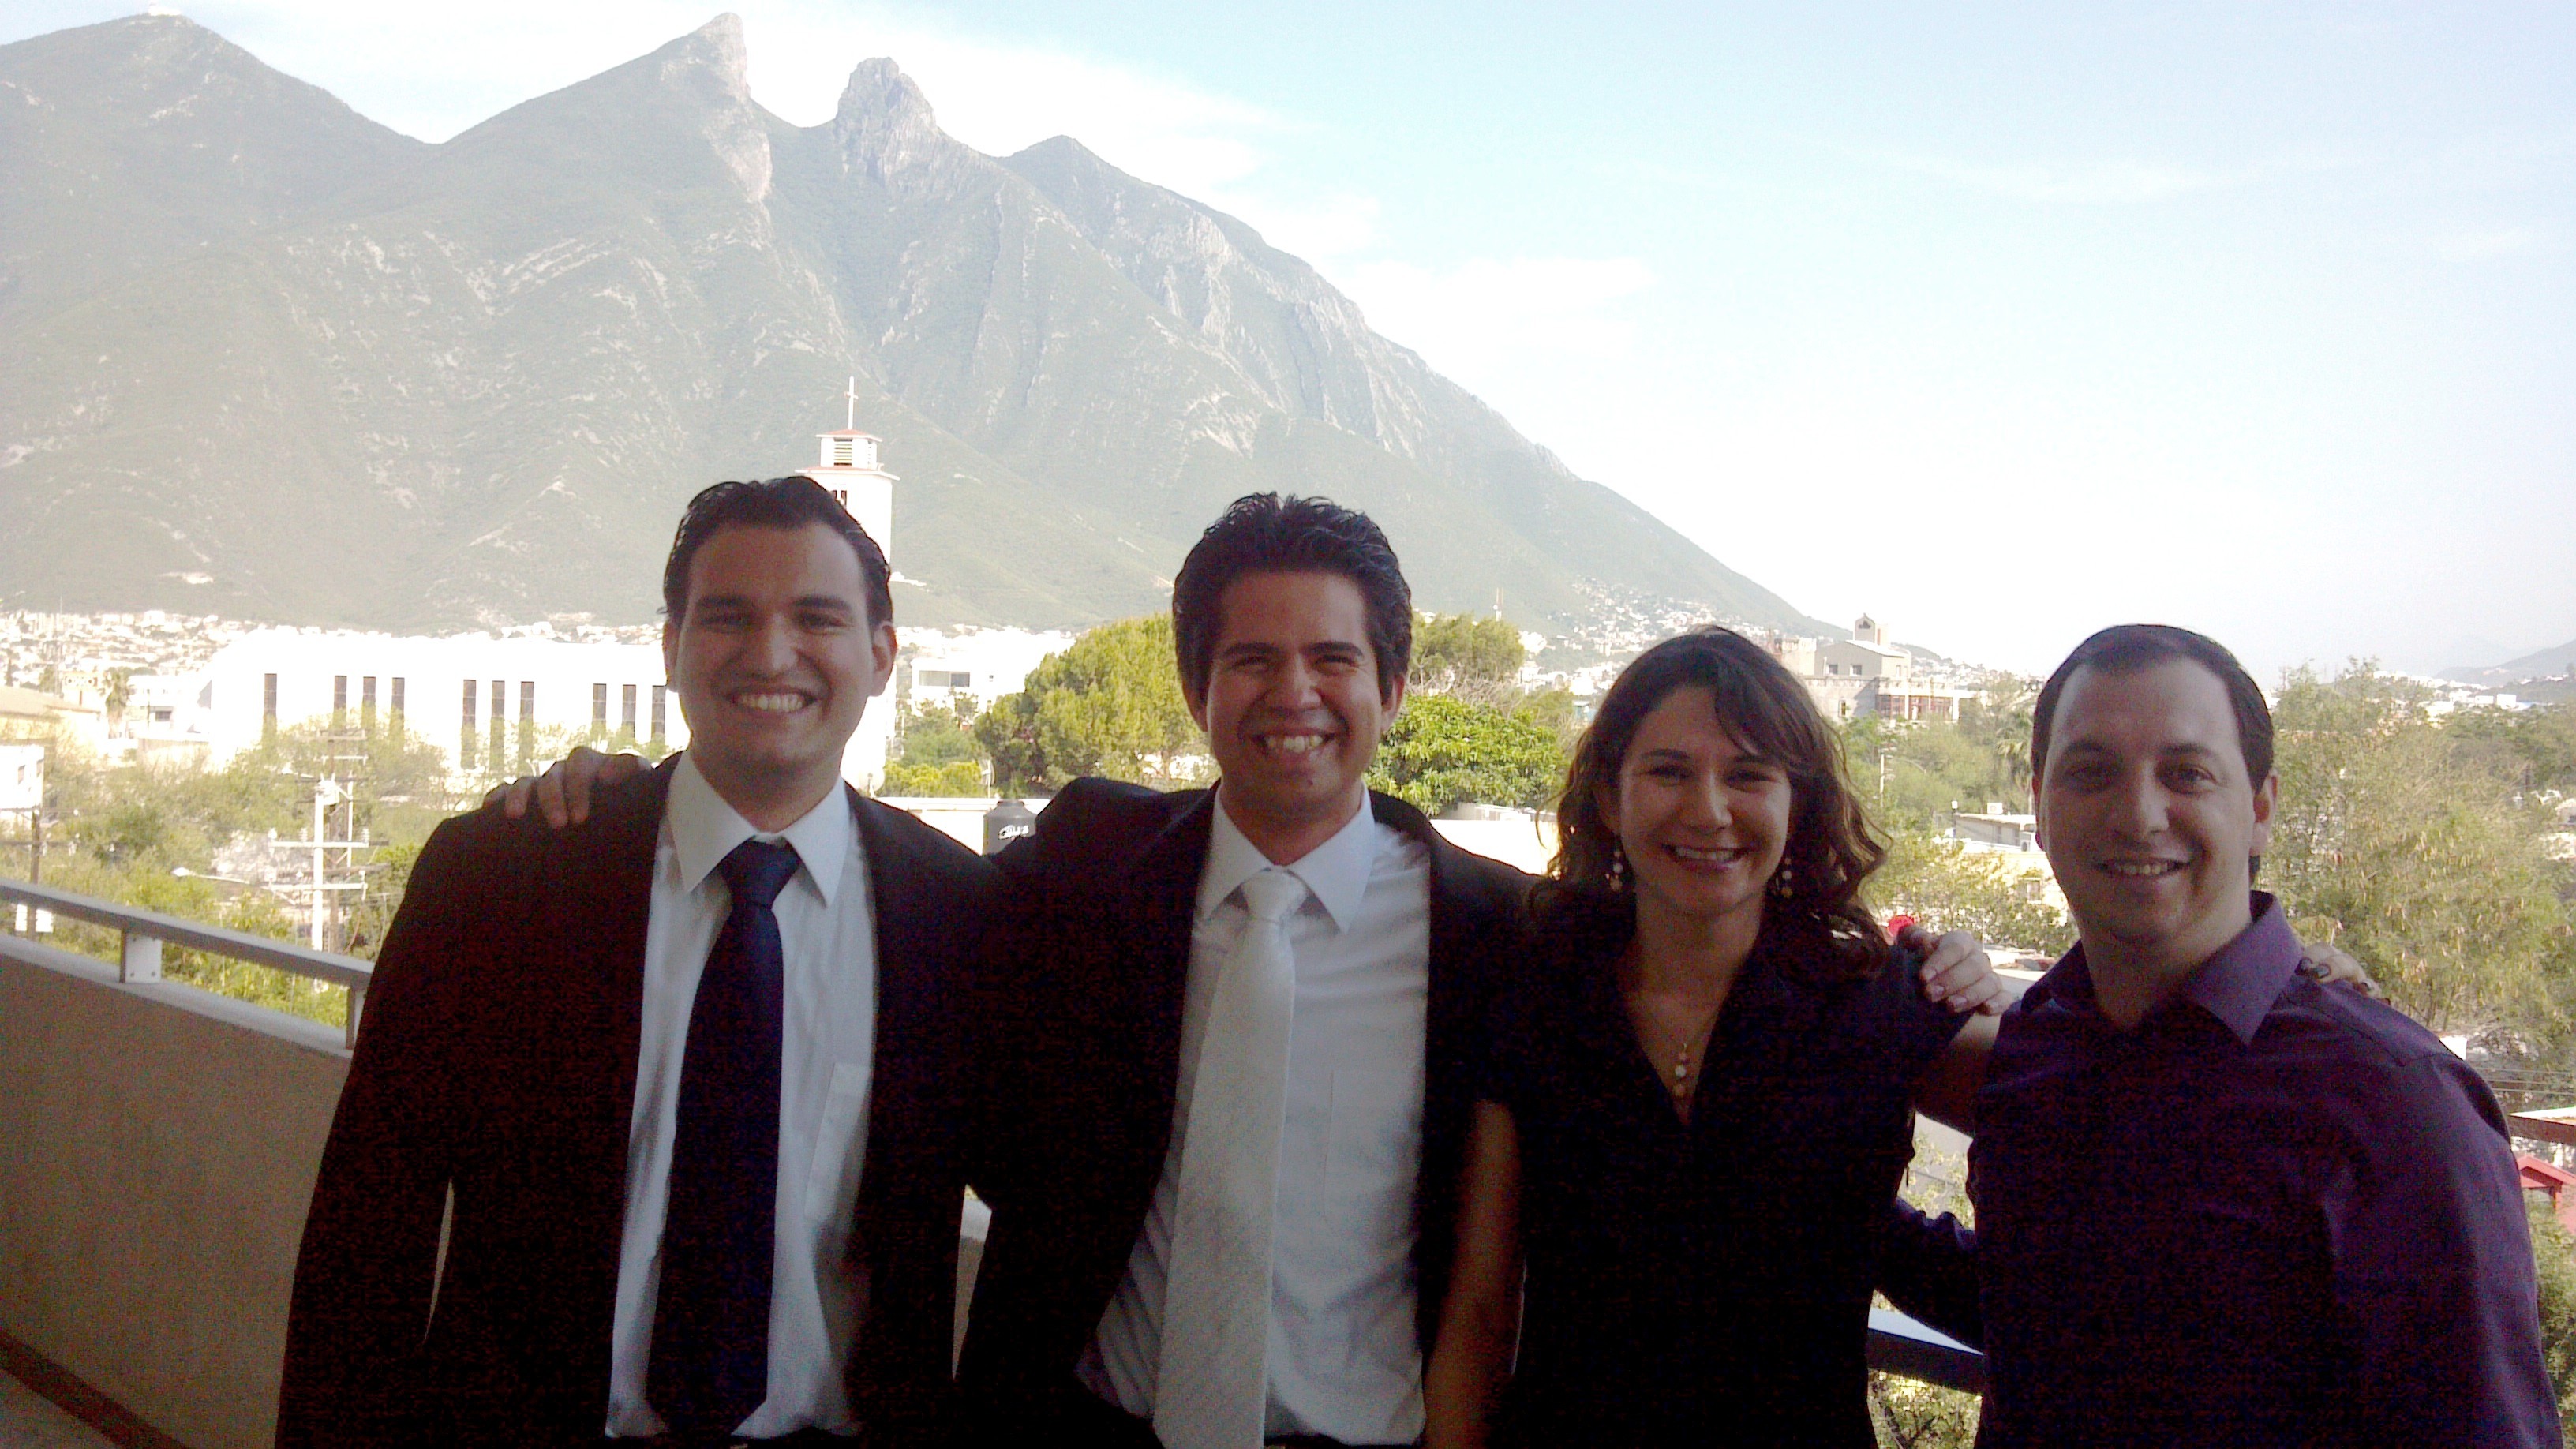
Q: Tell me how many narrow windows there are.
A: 10